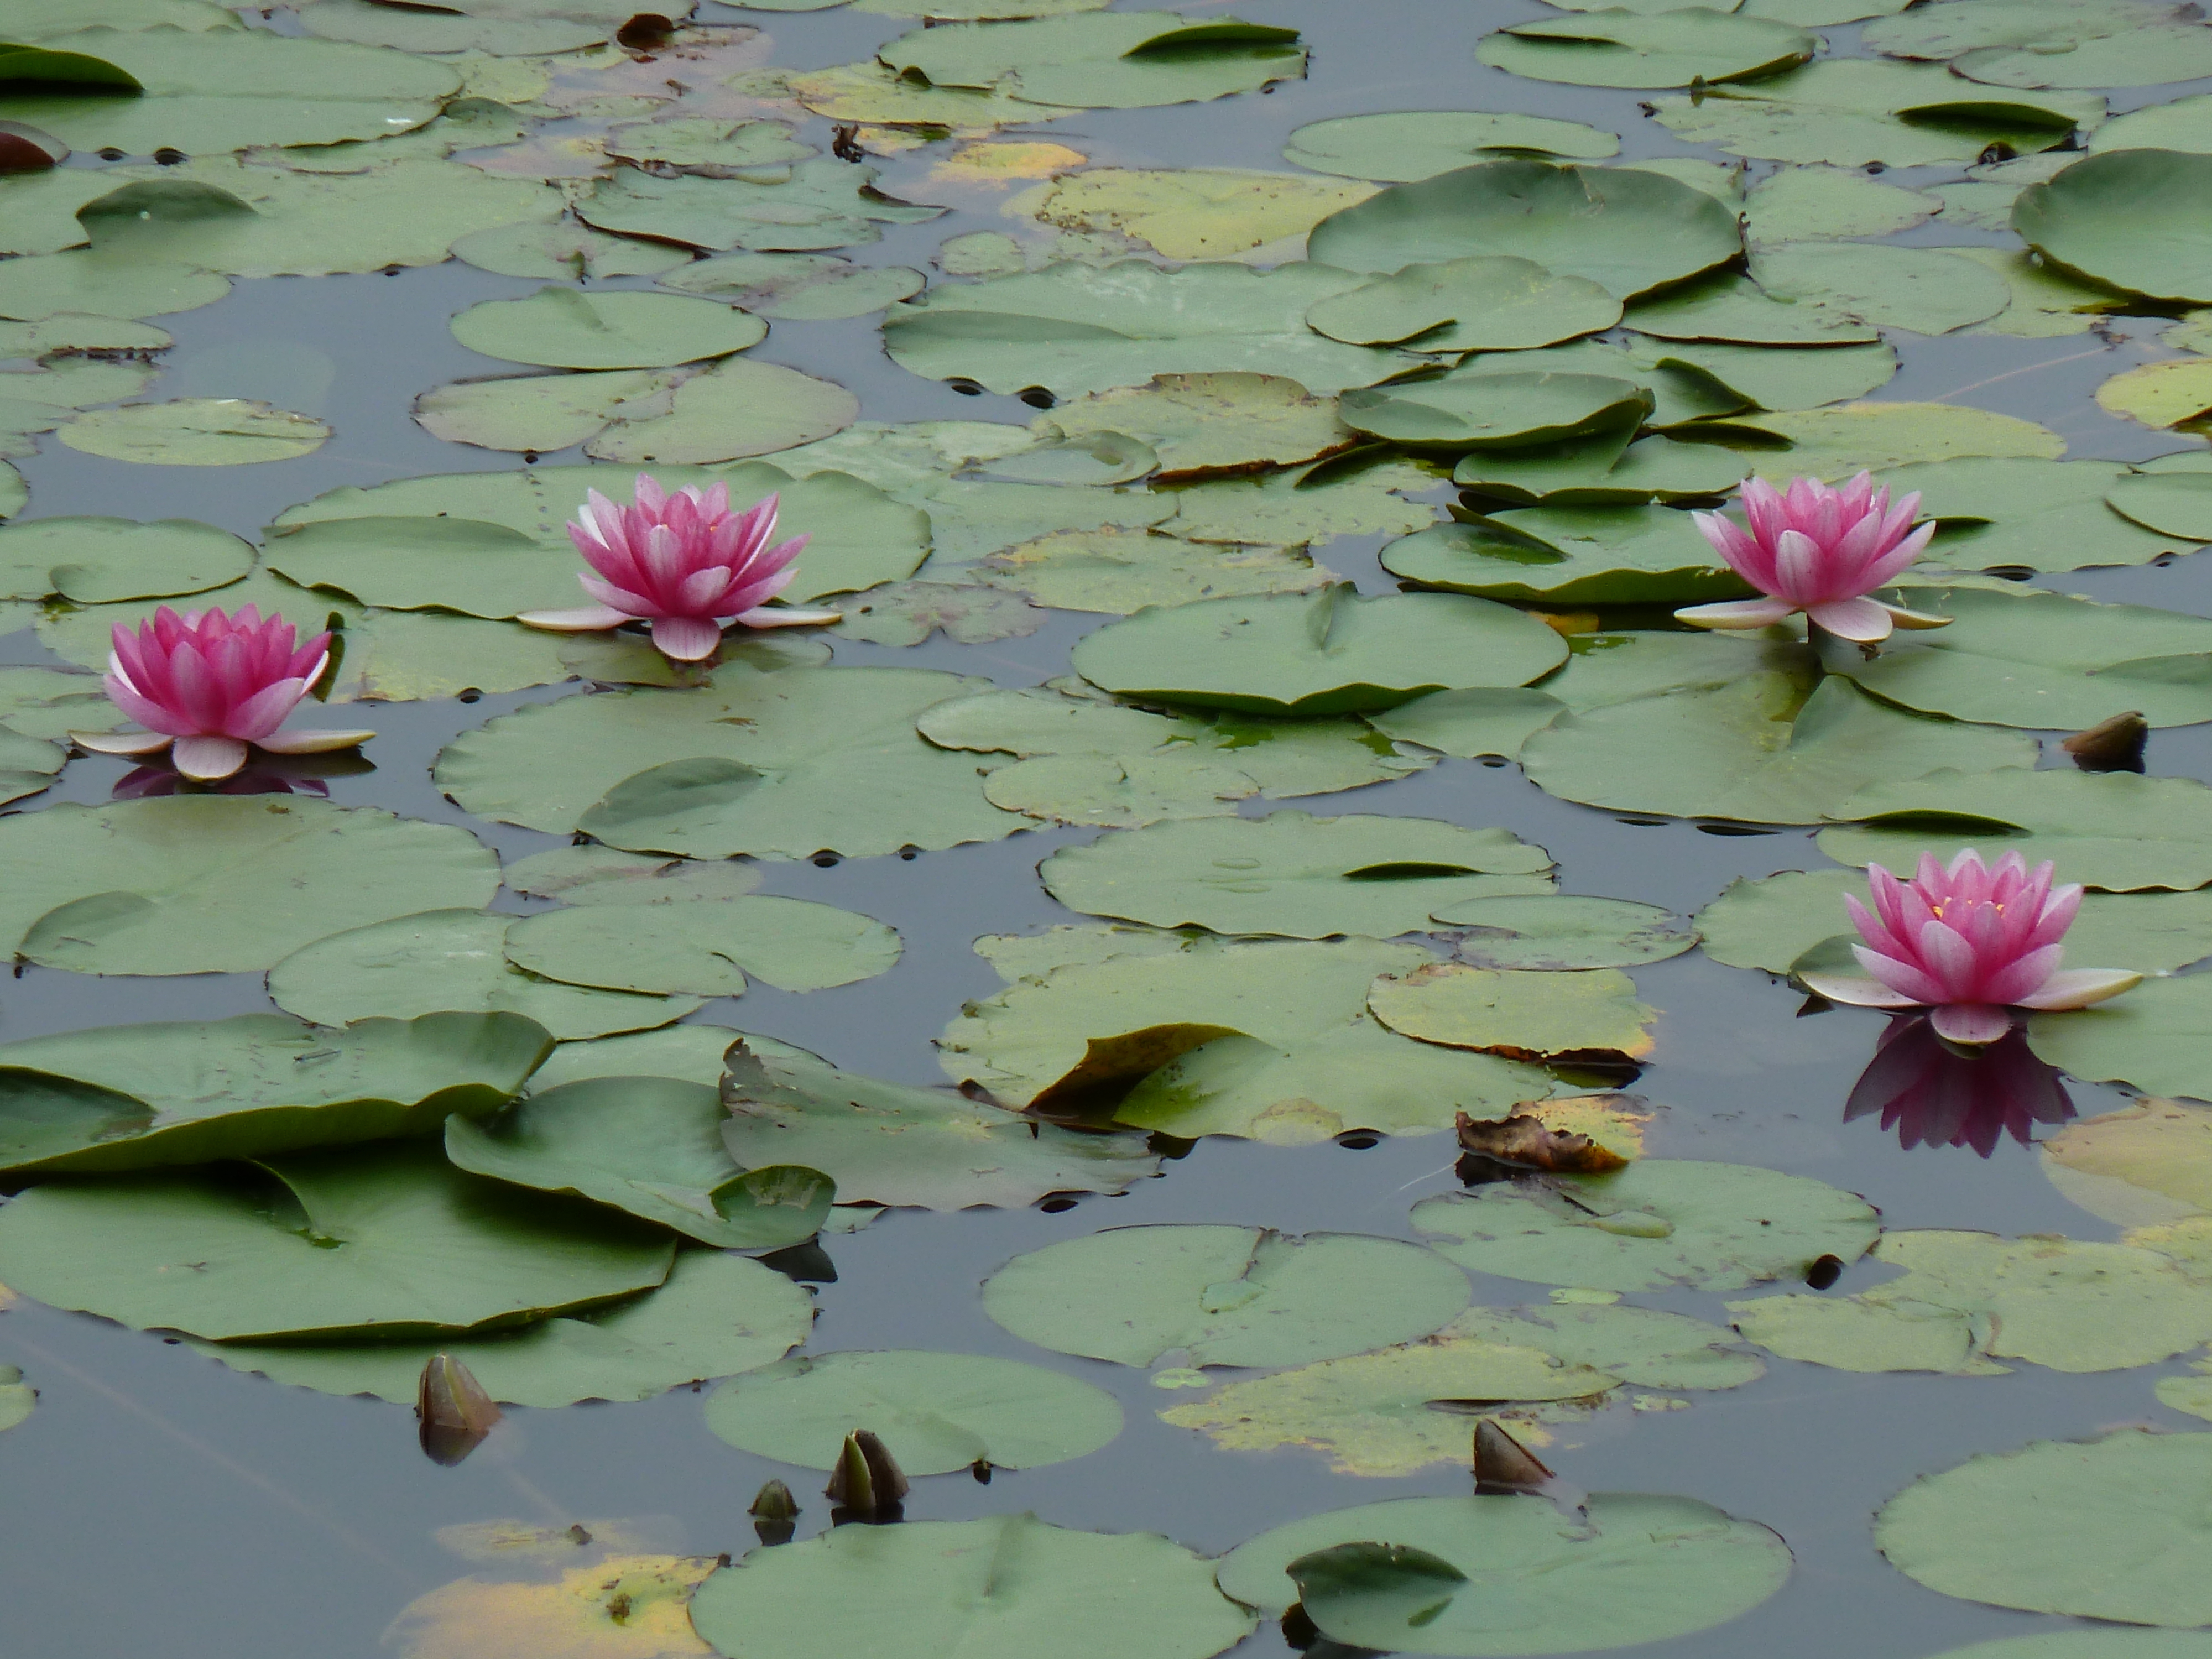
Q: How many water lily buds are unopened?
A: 5